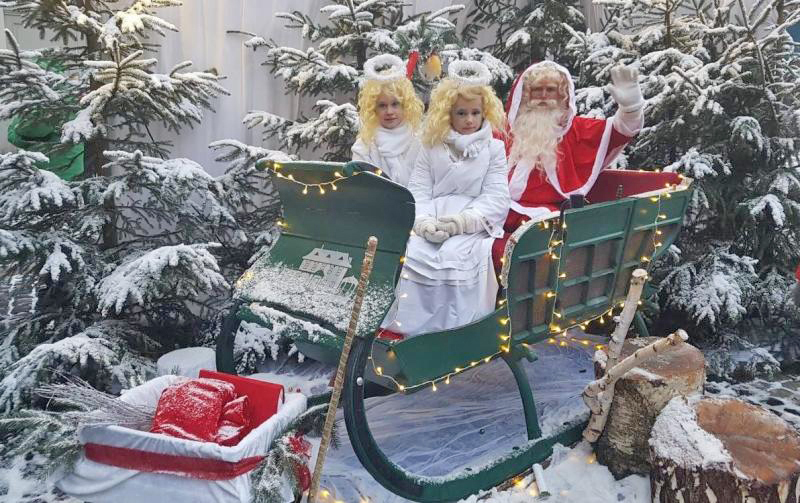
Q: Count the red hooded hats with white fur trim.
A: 1